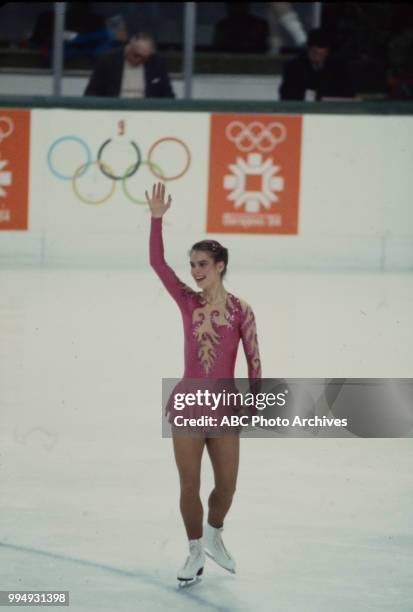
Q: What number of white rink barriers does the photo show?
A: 1